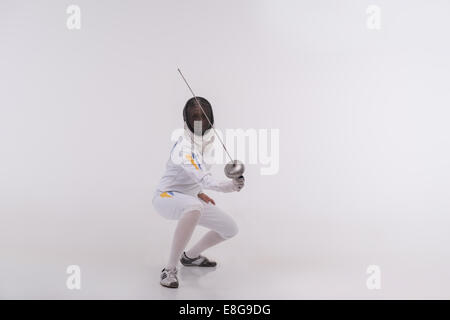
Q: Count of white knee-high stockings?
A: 2